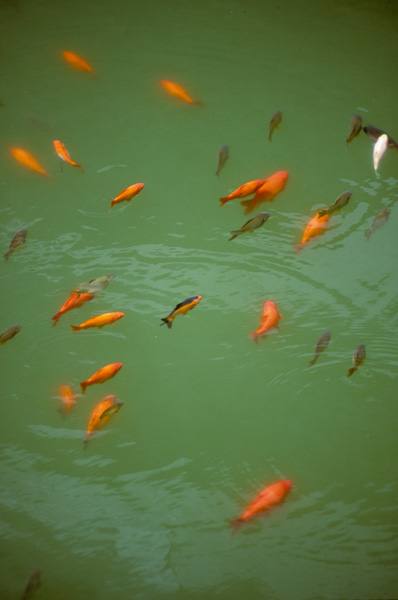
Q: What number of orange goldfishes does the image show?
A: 15